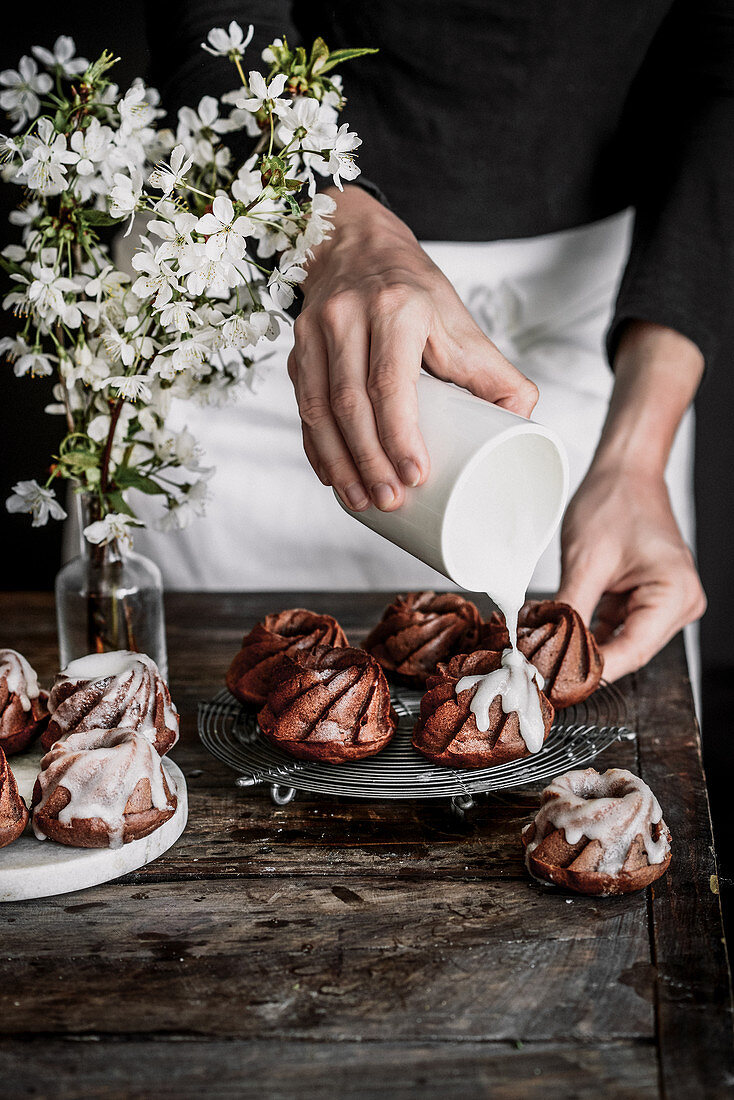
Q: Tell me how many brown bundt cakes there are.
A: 10